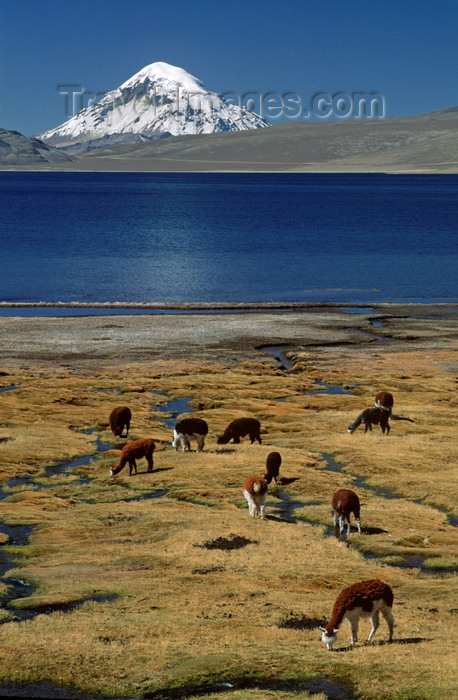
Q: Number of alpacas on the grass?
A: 10